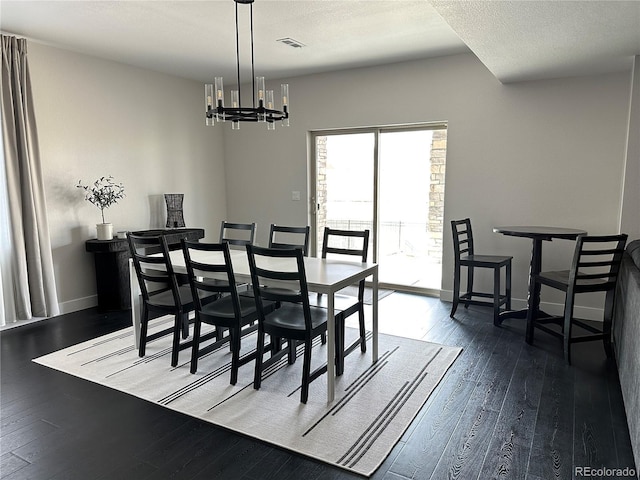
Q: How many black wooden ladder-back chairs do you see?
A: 8